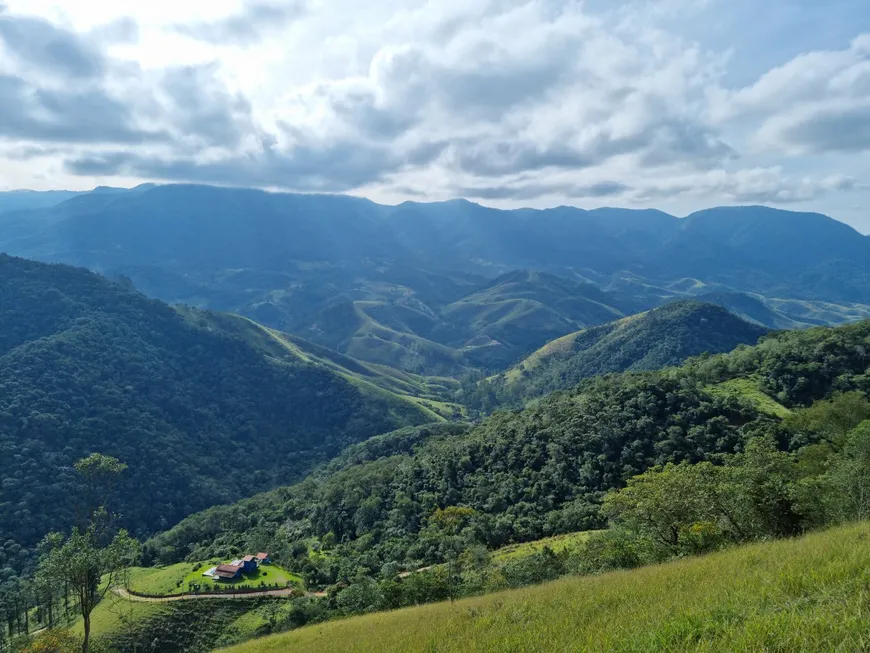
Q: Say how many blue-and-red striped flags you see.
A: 0